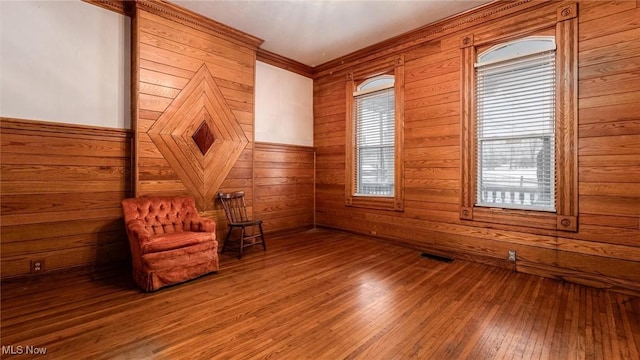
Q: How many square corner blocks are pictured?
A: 8